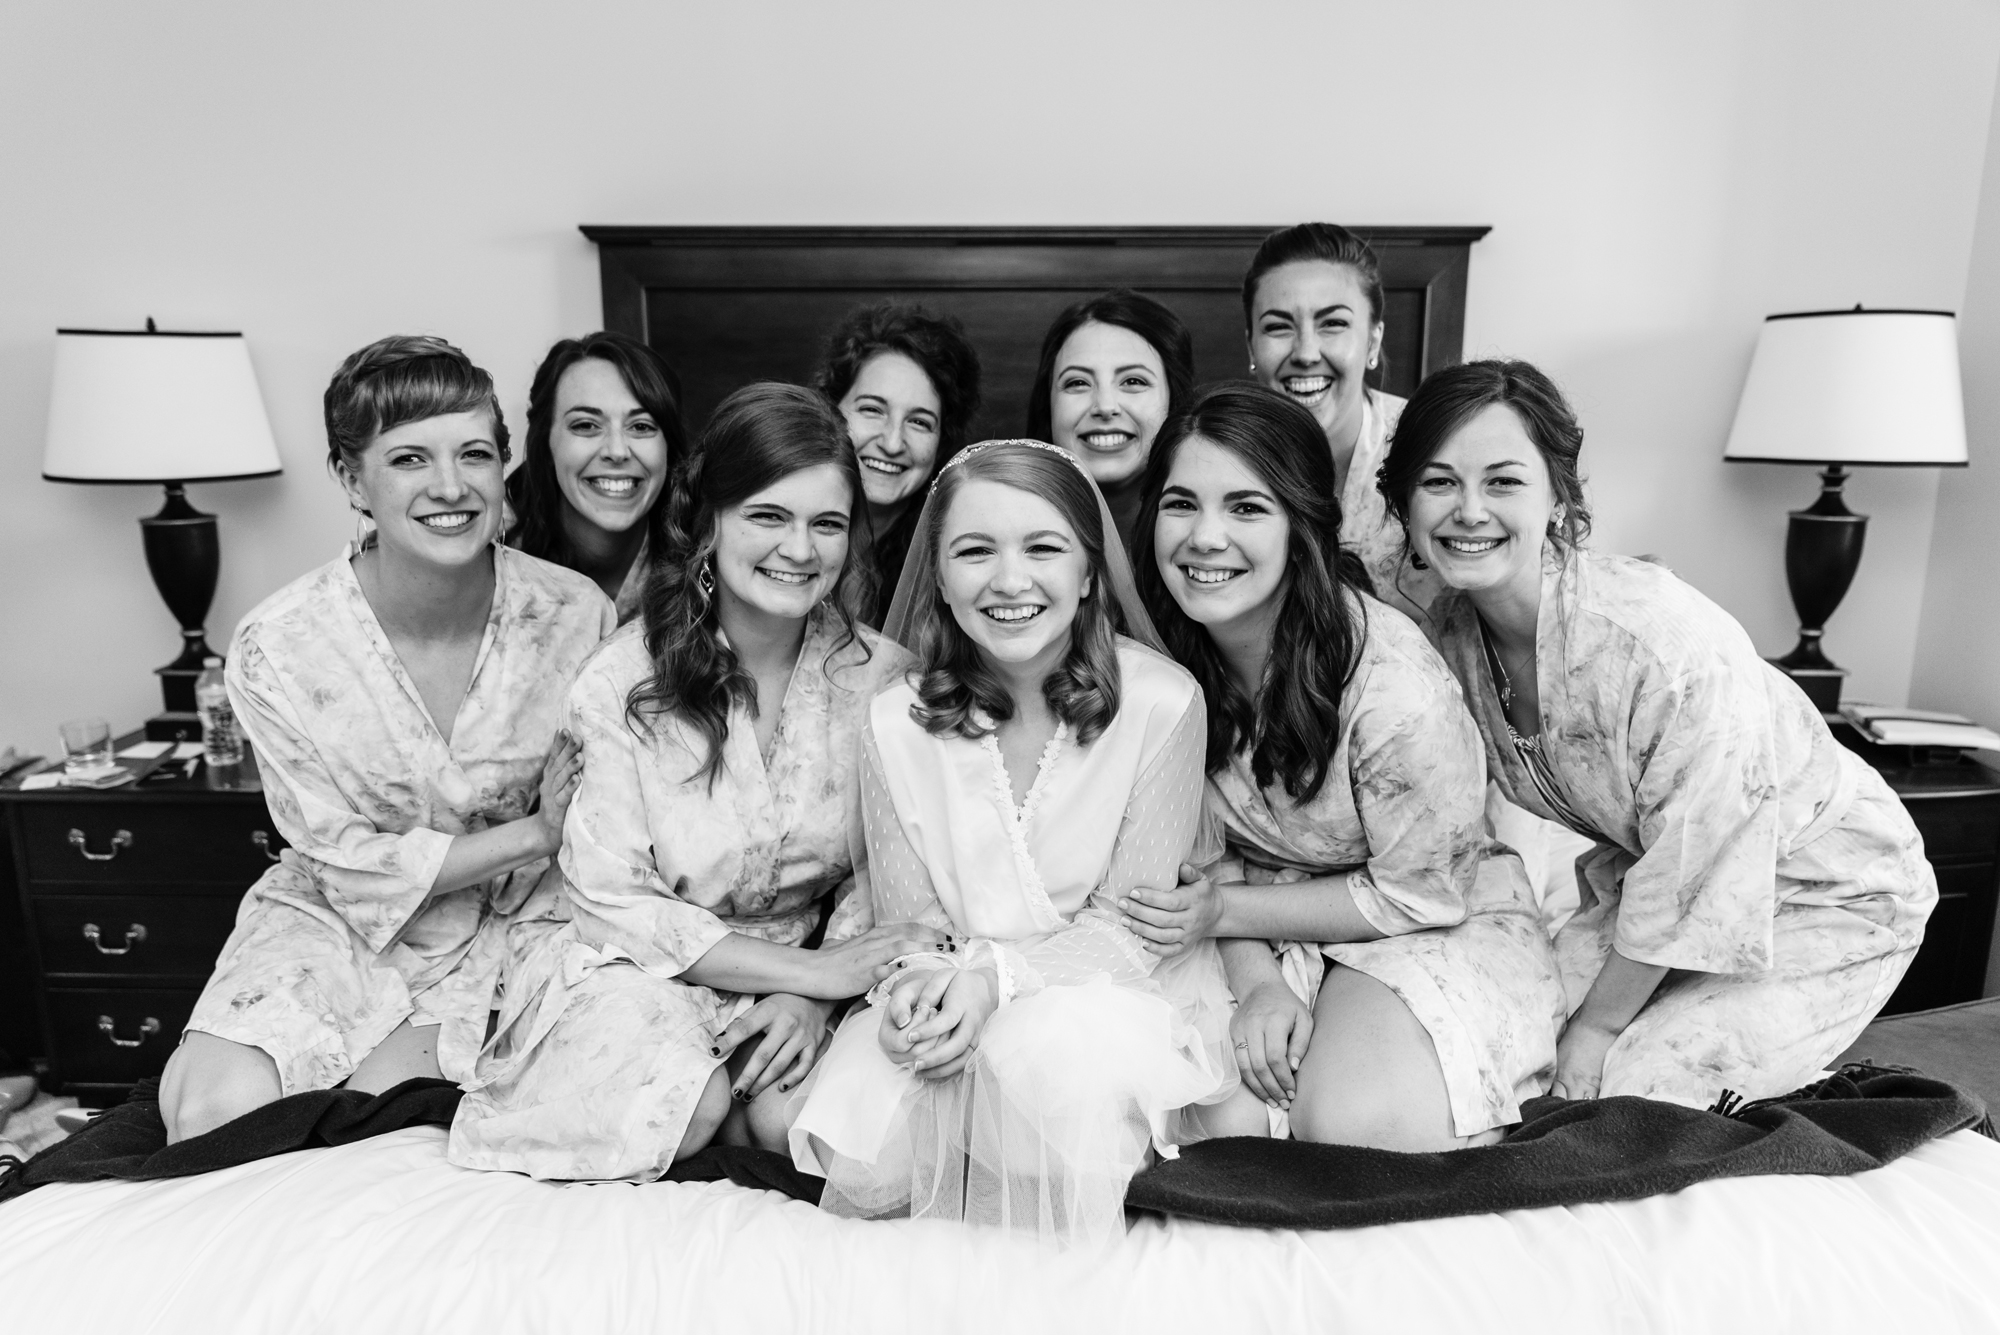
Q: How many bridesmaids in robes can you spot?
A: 8